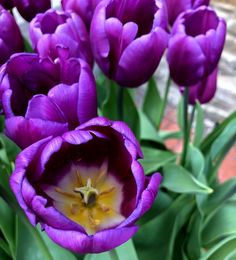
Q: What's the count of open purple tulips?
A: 1